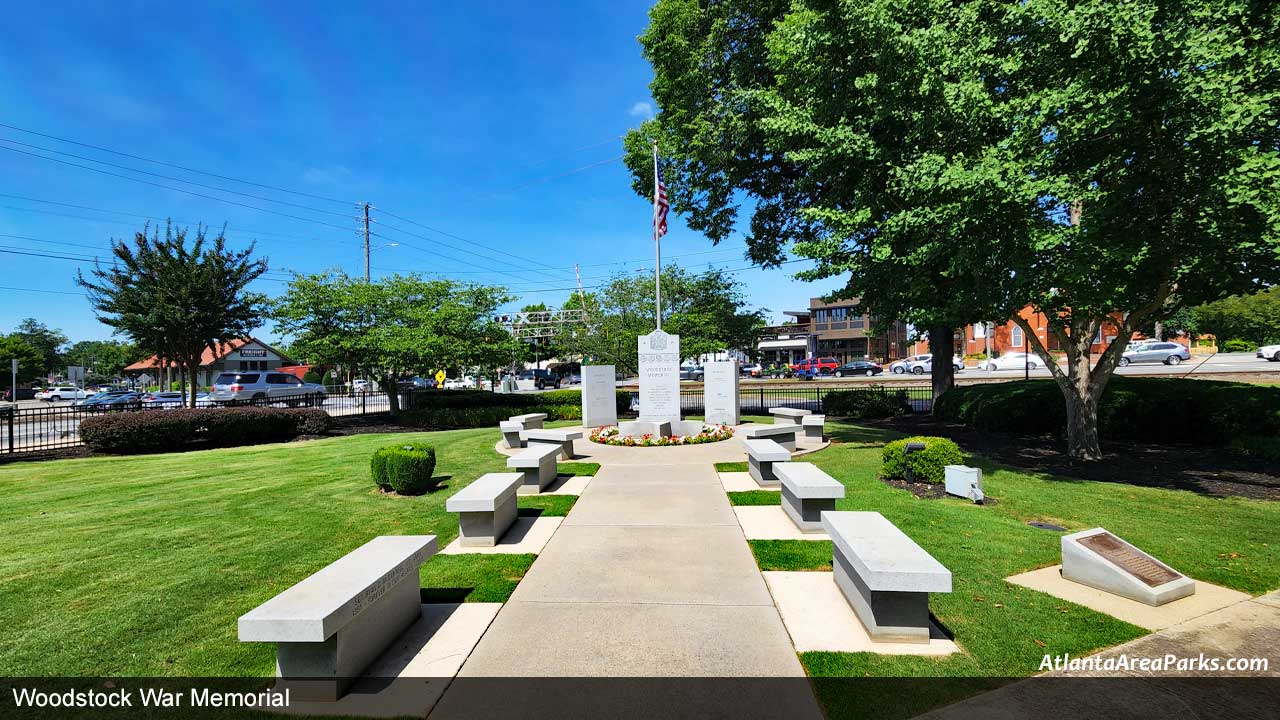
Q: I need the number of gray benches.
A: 12